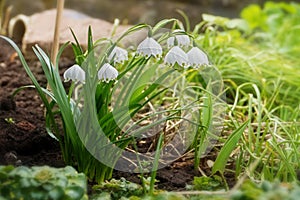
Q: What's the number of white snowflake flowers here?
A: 7